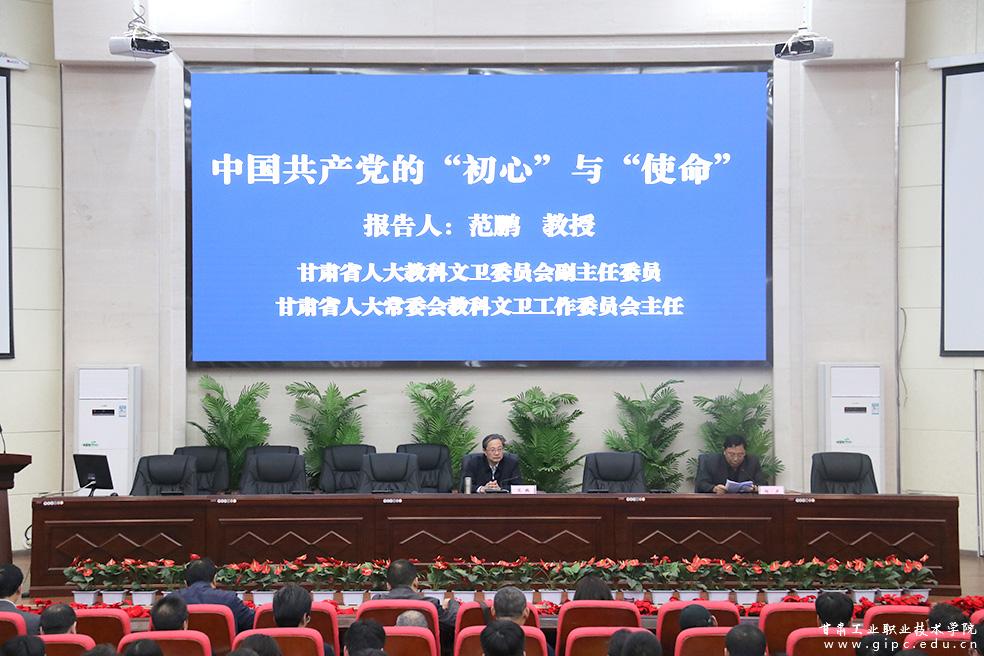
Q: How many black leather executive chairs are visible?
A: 11